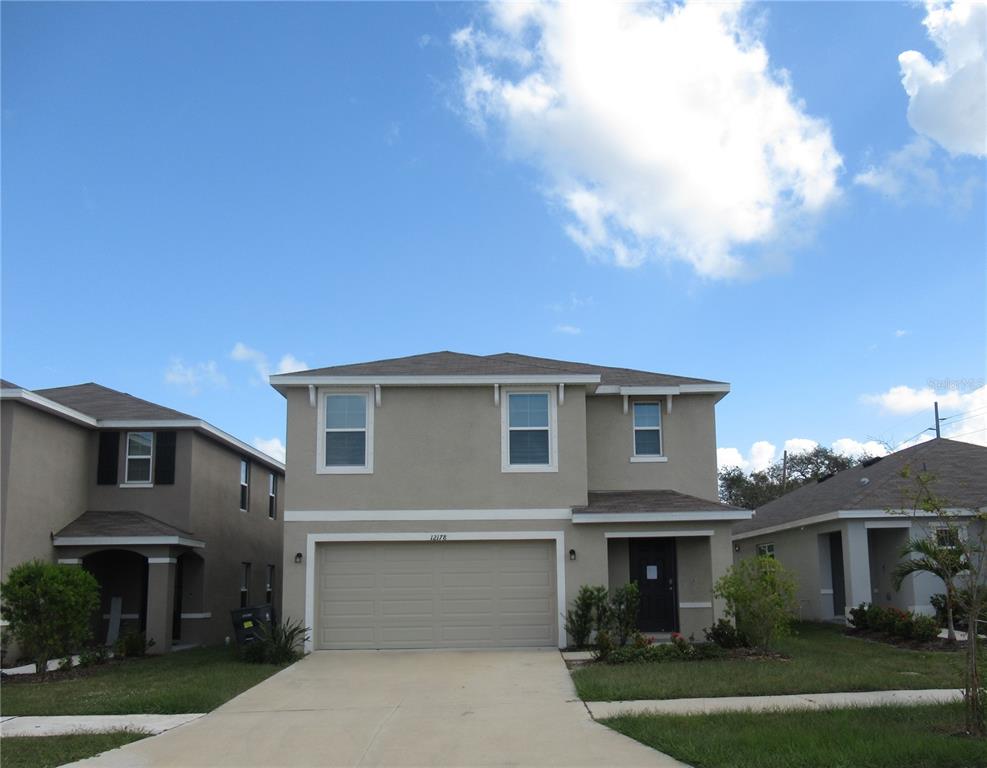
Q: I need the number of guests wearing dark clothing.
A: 0